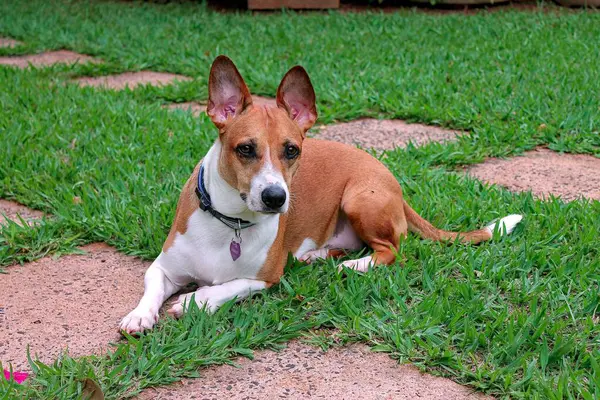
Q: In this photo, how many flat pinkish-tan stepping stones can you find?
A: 9